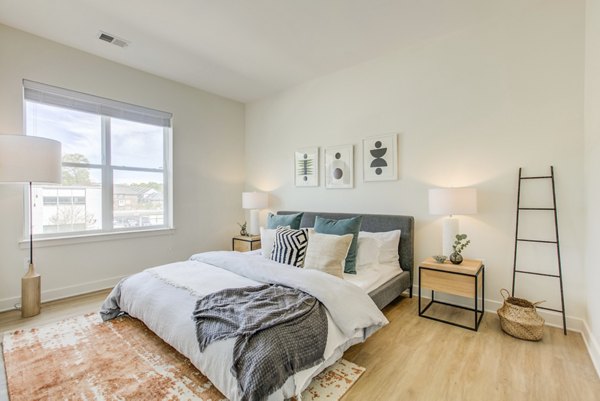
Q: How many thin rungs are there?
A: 5